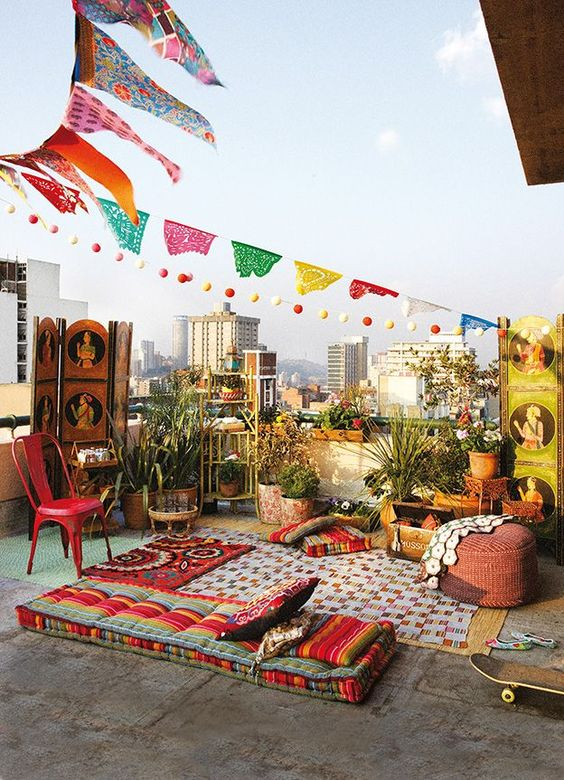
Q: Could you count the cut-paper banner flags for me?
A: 8